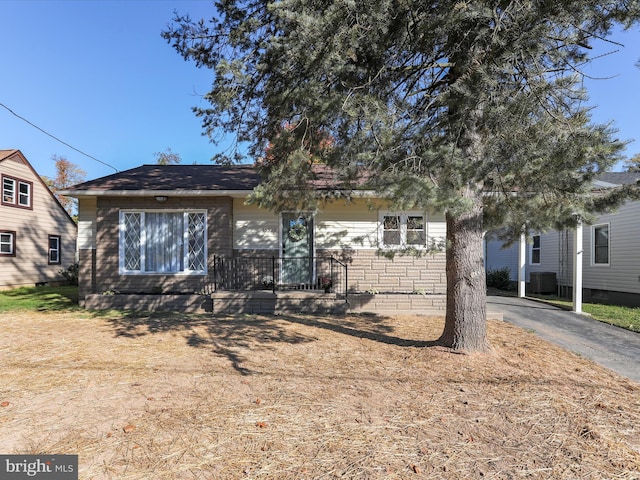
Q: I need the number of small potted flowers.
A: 2